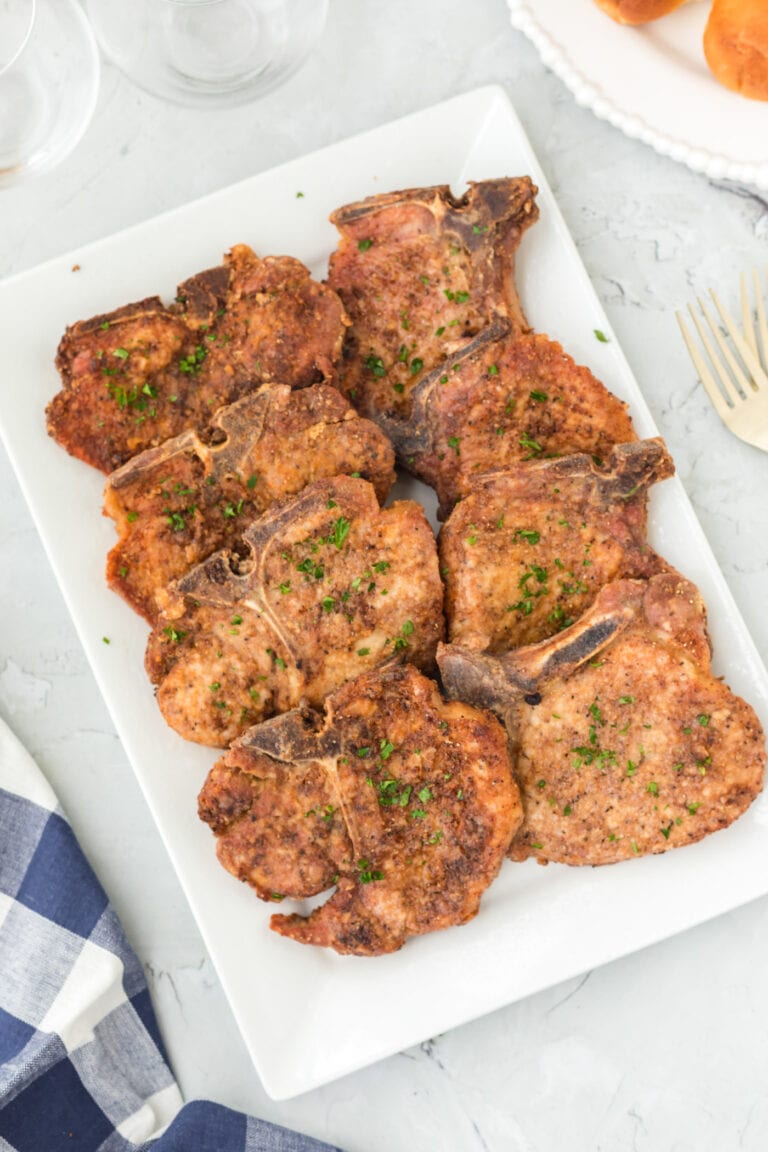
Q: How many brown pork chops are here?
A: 8